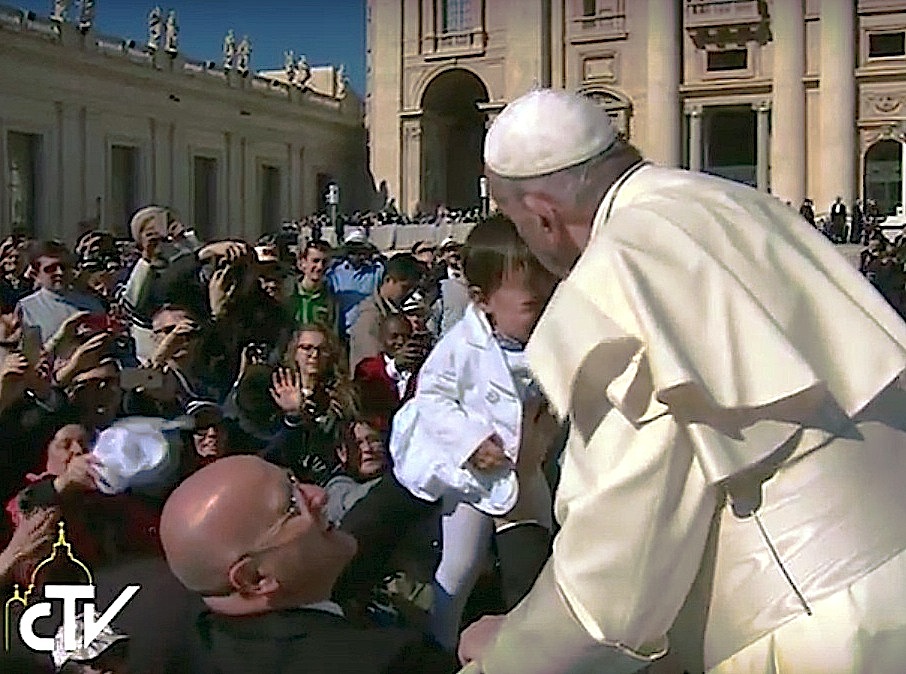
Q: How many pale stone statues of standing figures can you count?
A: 9